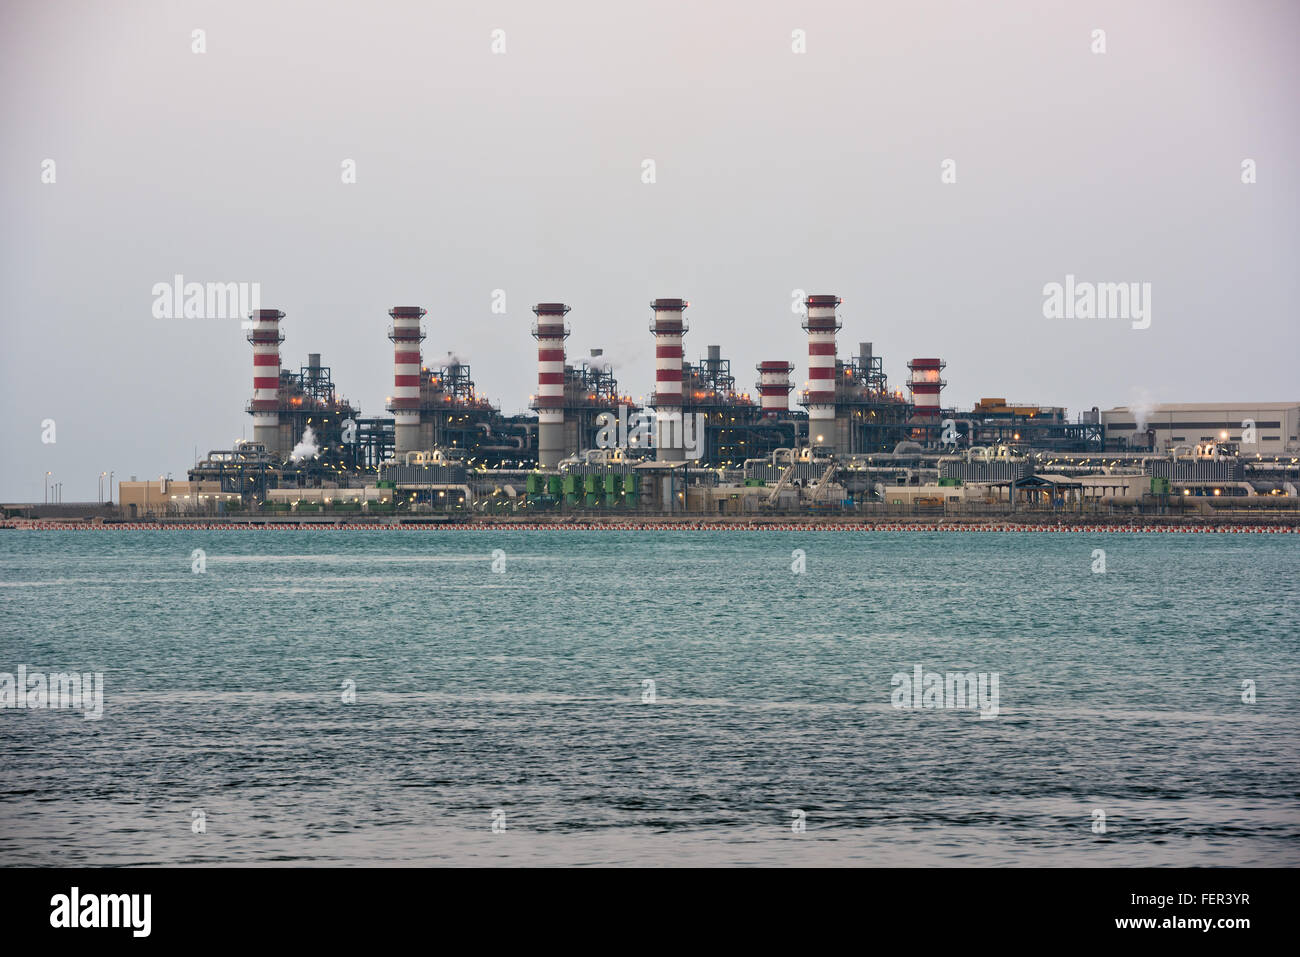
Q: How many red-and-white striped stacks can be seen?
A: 7